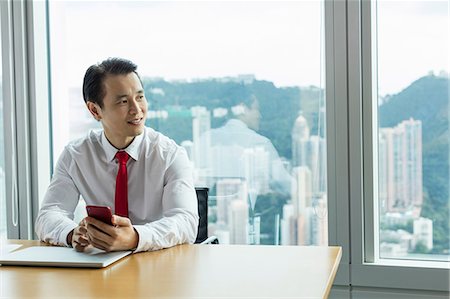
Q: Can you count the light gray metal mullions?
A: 2